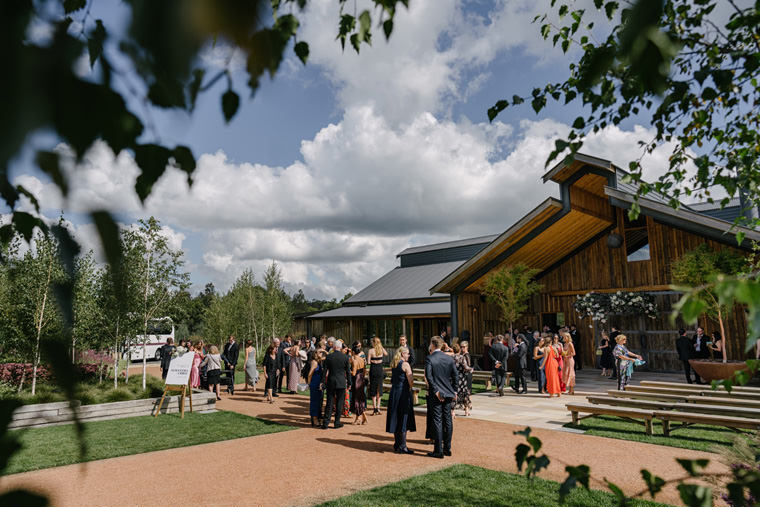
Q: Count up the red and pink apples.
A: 0